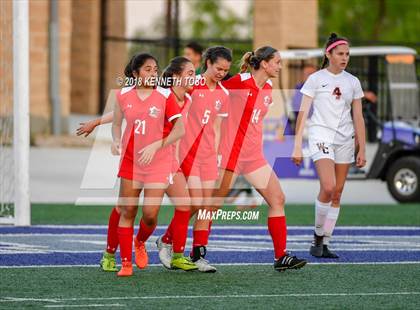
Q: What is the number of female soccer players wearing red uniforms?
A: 4